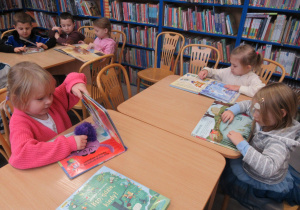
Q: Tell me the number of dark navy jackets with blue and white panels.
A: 1